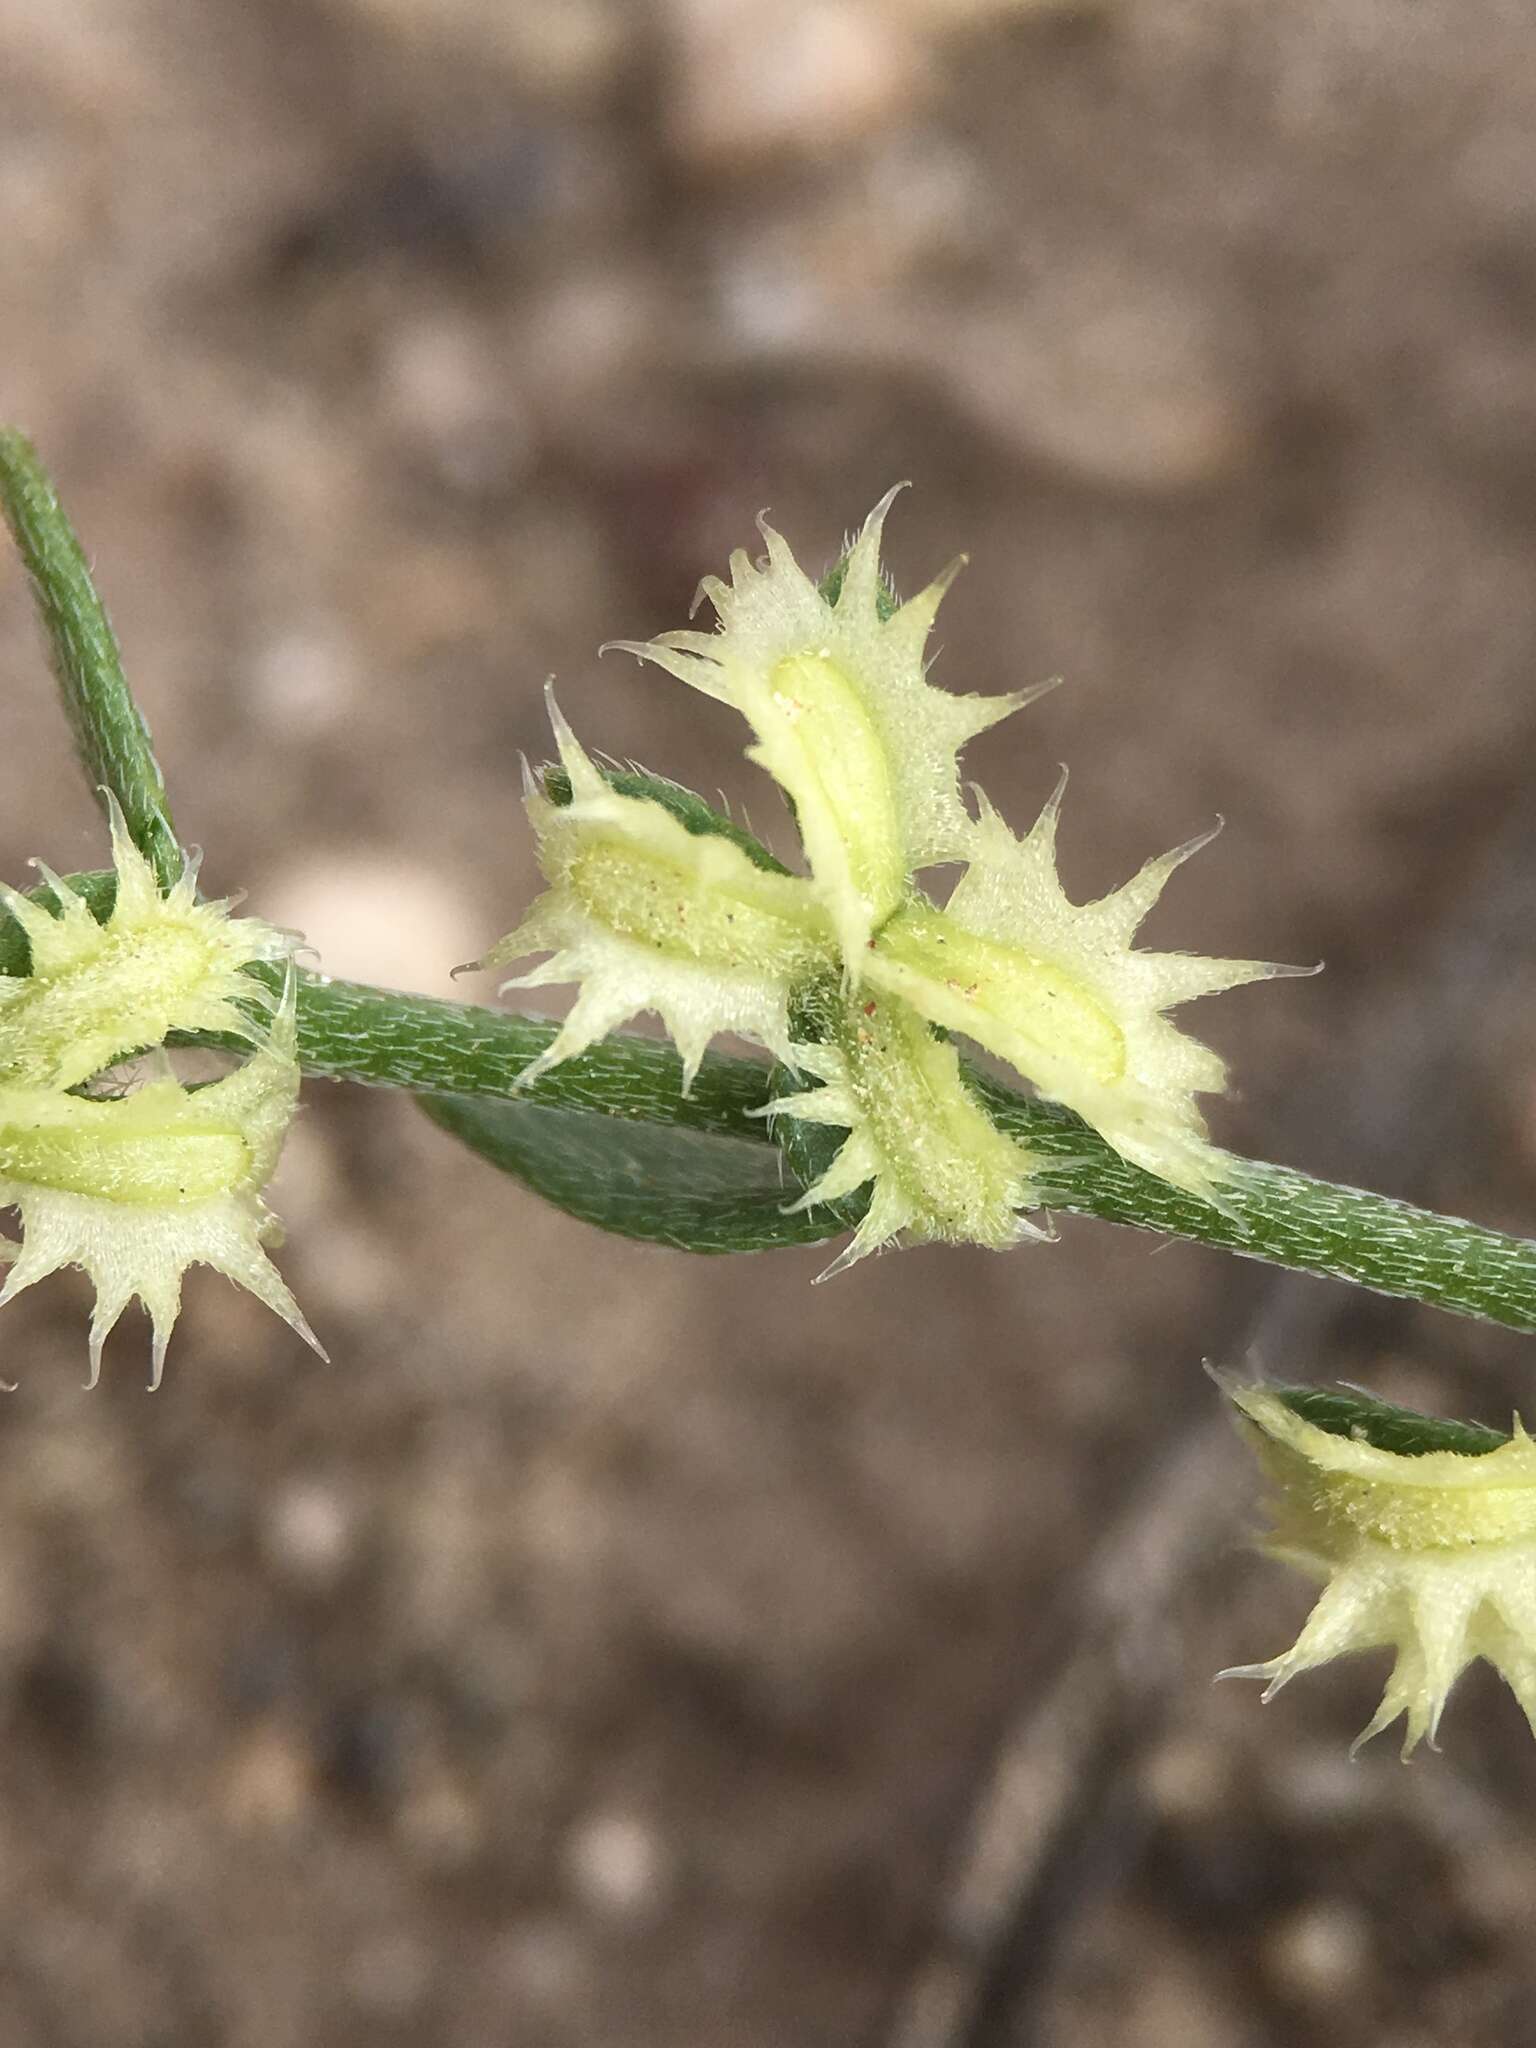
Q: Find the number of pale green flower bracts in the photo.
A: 7